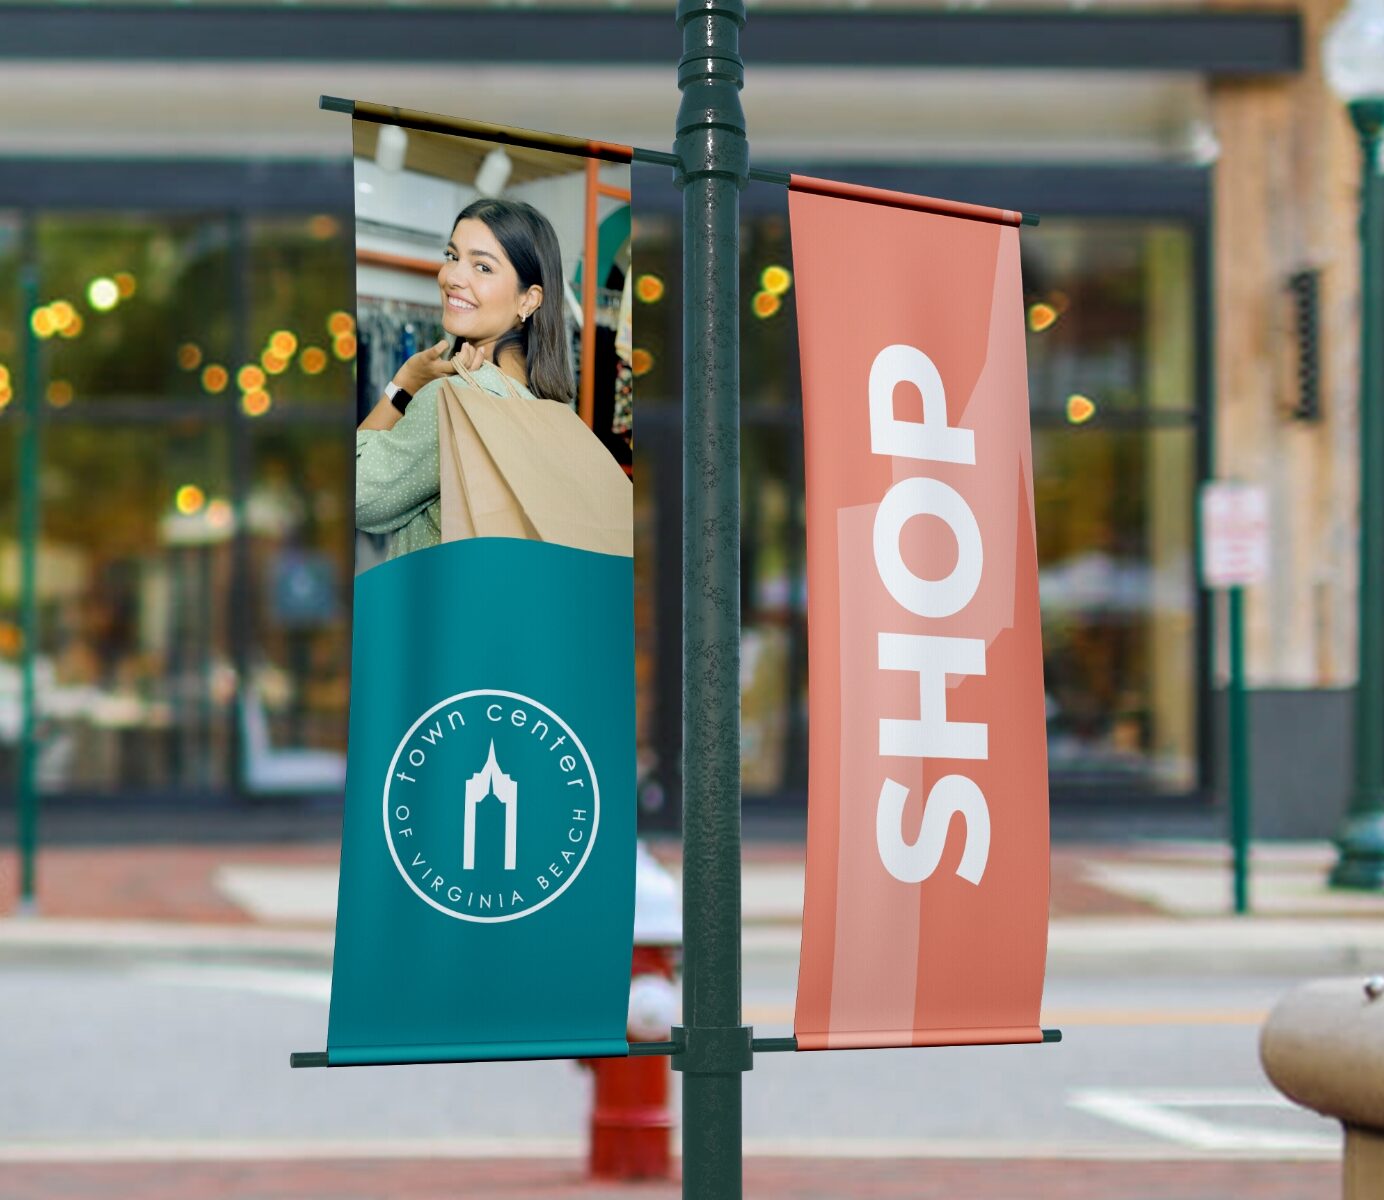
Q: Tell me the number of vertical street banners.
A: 2